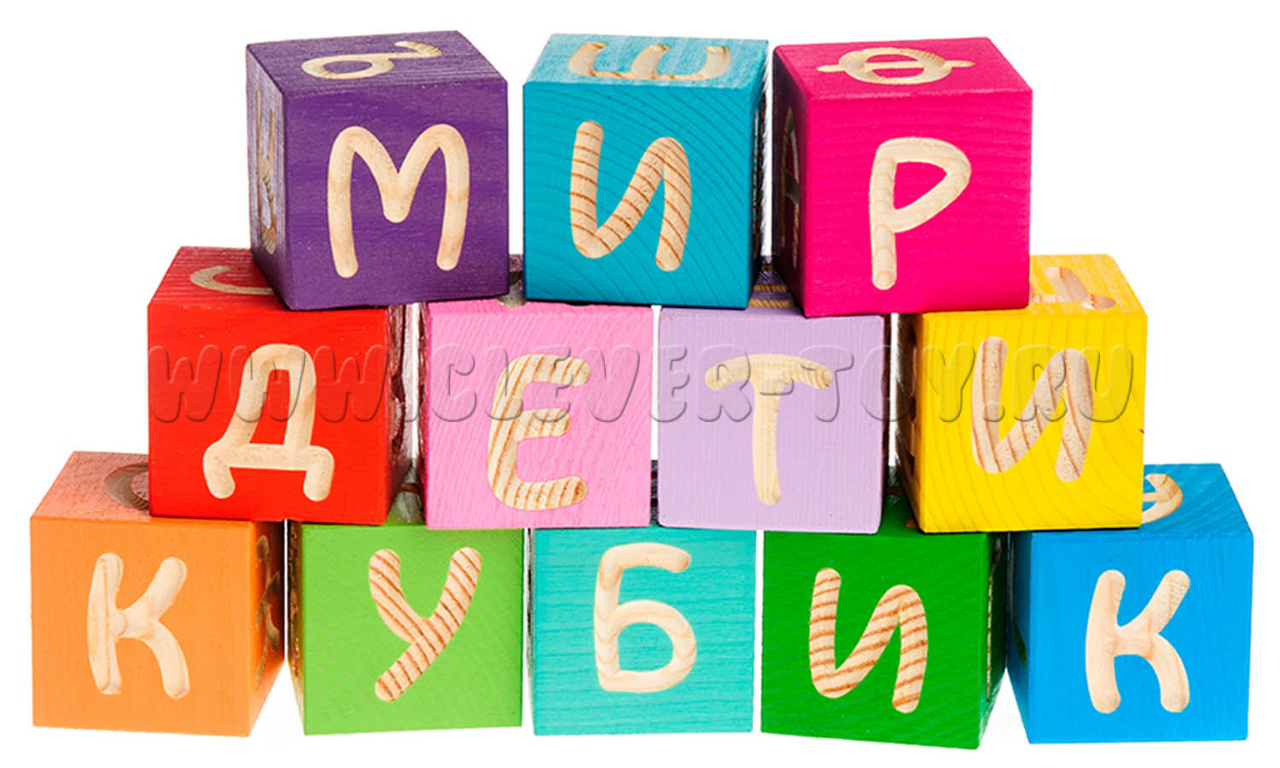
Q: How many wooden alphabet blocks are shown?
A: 12